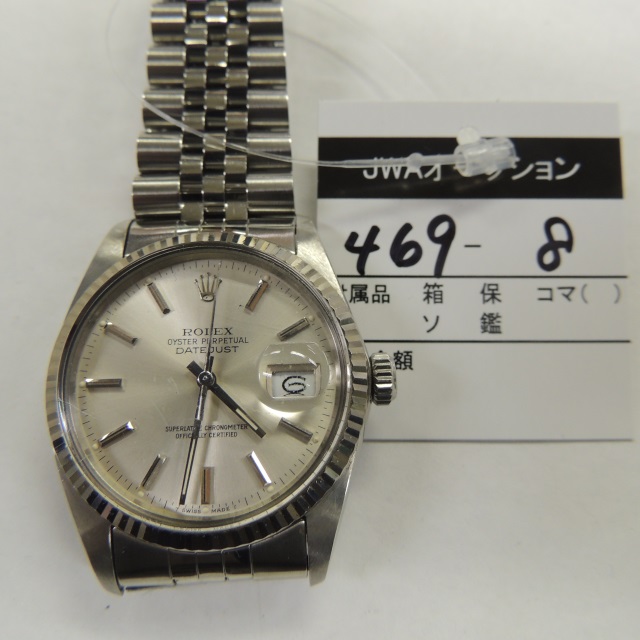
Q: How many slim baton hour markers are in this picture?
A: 10